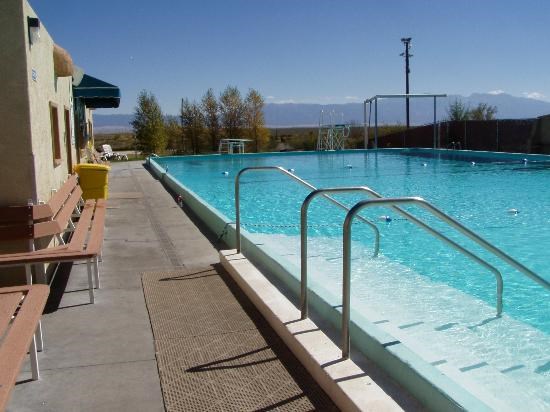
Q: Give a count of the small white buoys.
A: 8